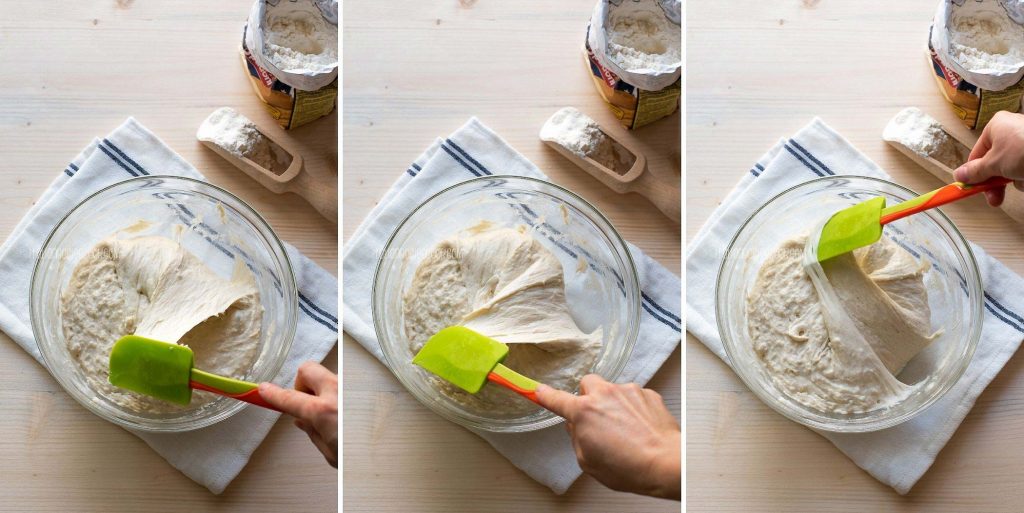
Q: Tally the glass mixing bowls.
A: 3